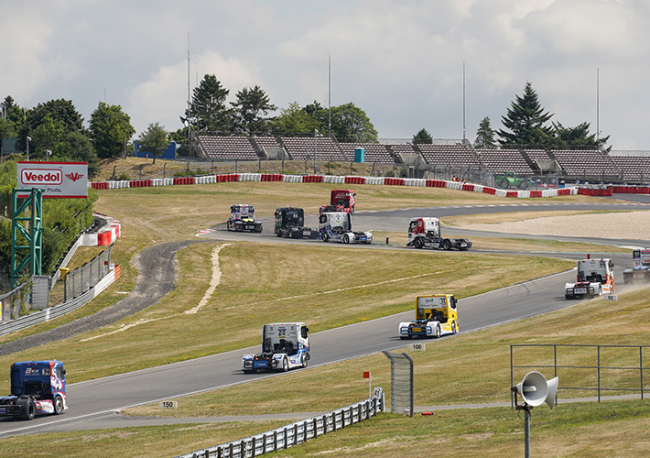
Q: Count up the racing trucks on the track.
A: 10